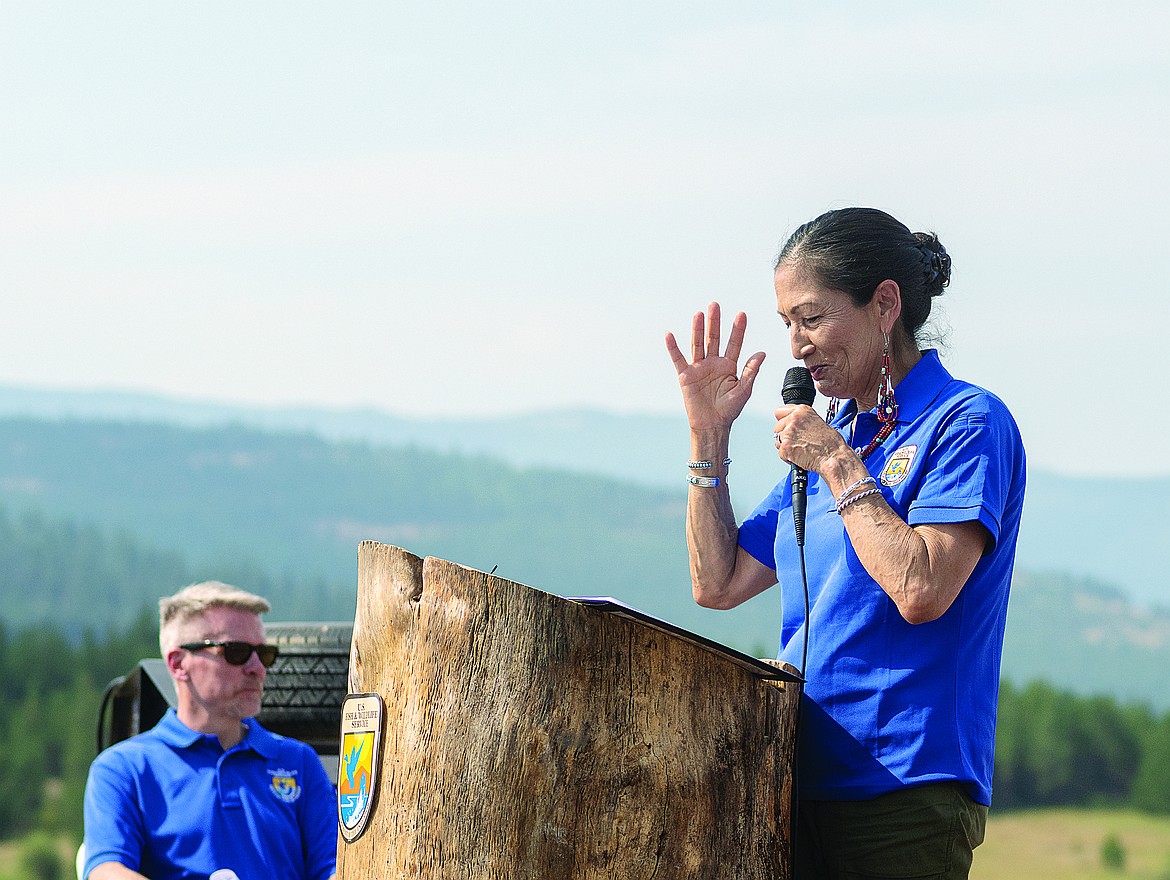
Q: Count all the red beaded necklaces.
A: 1